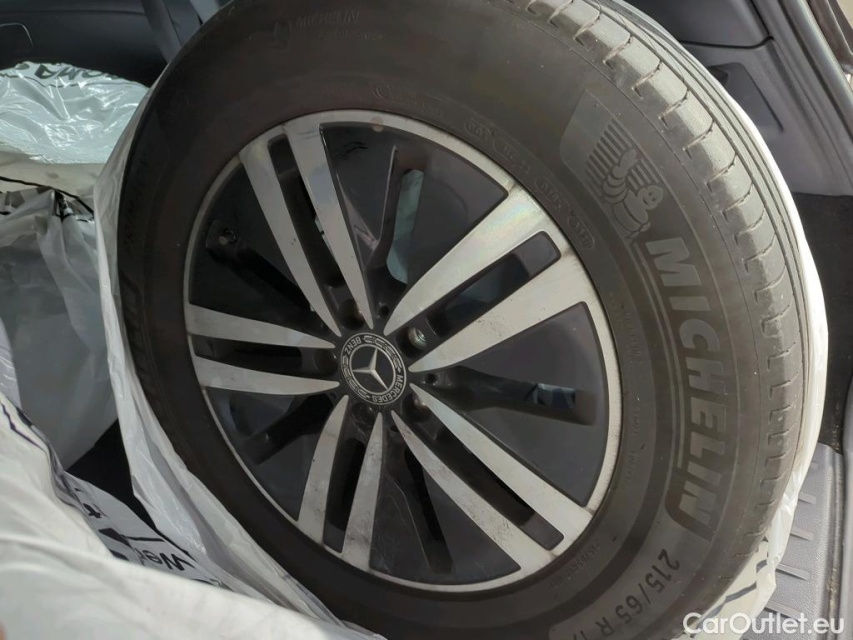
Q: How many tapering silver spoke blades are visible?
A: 10